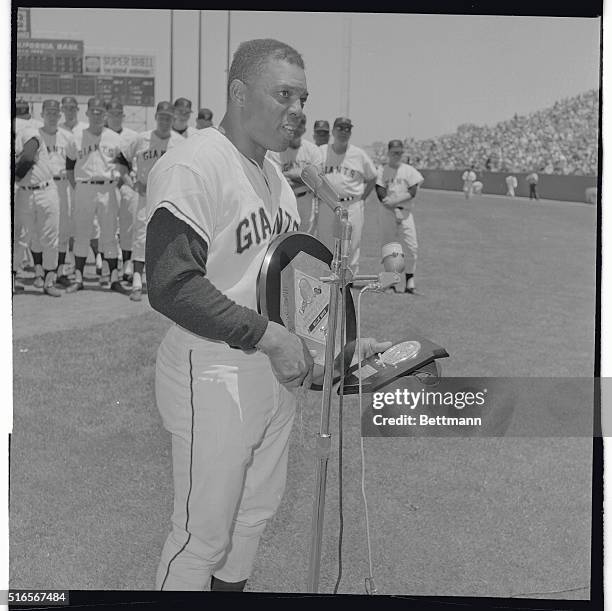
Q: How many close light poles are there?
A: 3